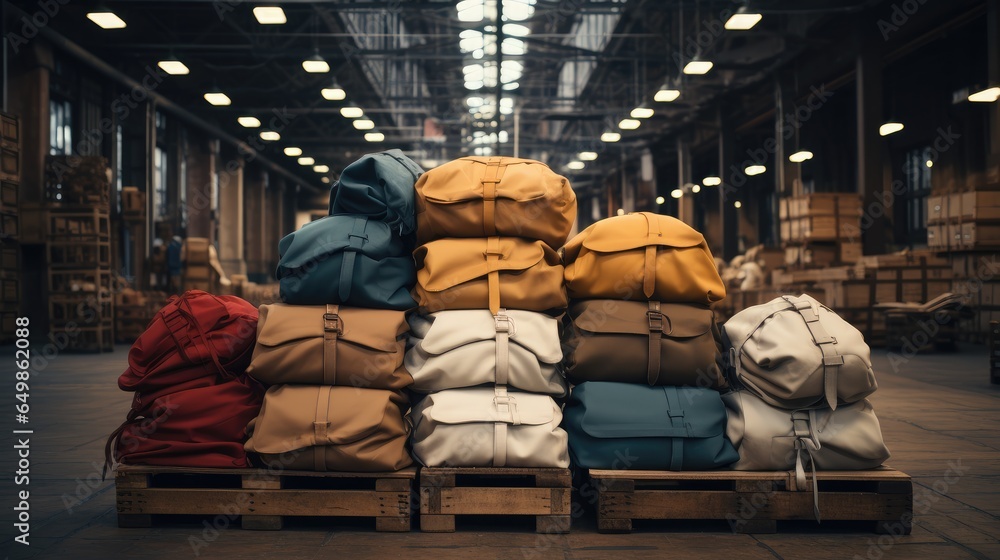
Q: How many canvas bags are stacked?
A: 15